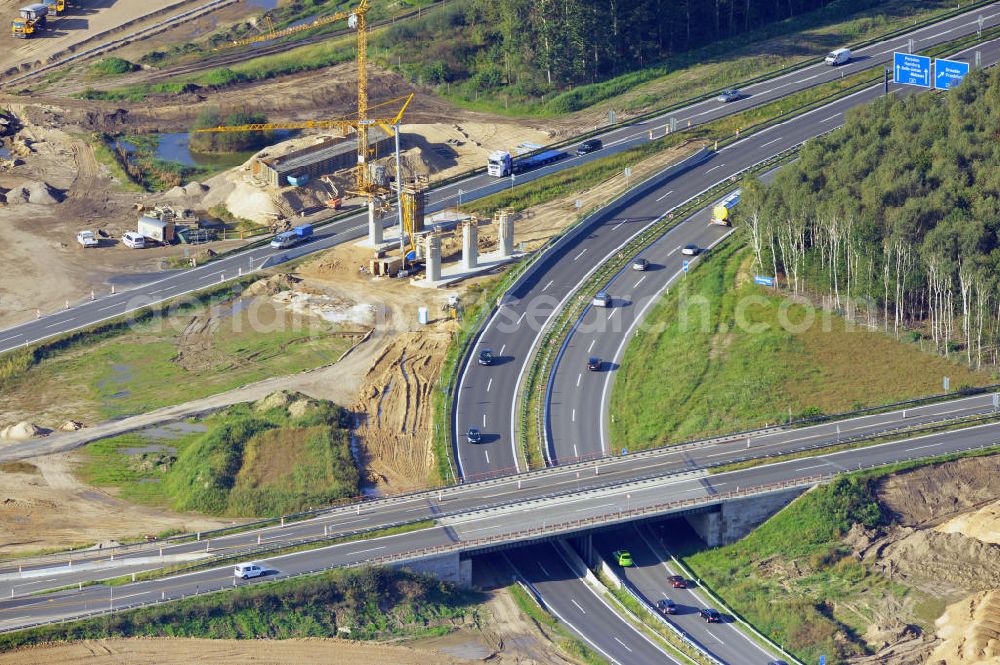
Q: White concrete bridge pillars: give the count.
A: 4